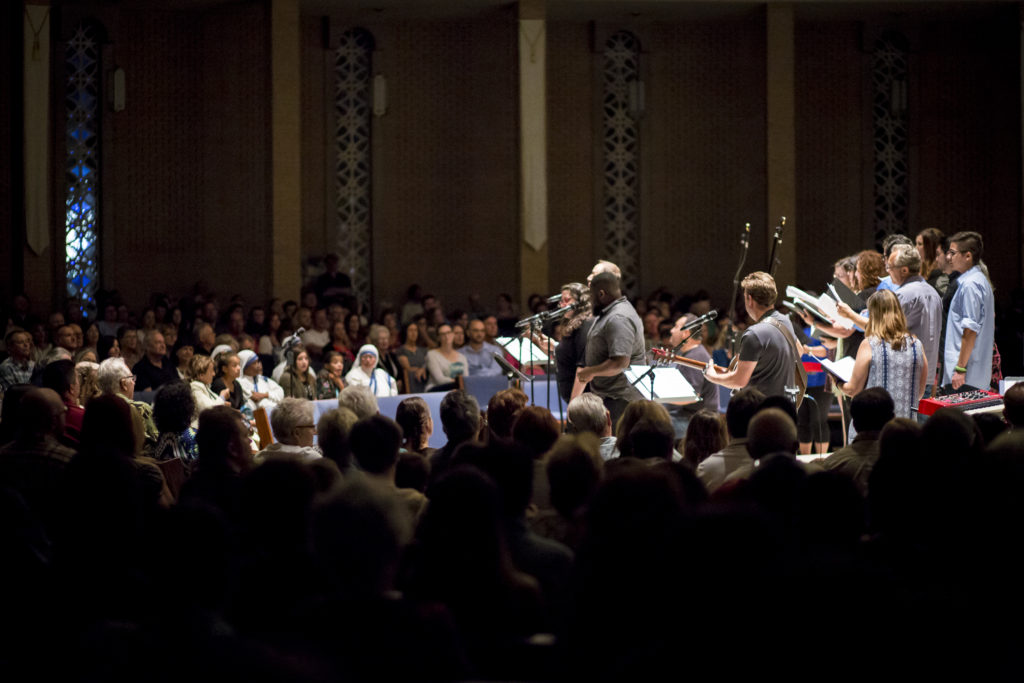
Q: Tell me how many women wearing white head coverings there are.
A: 4